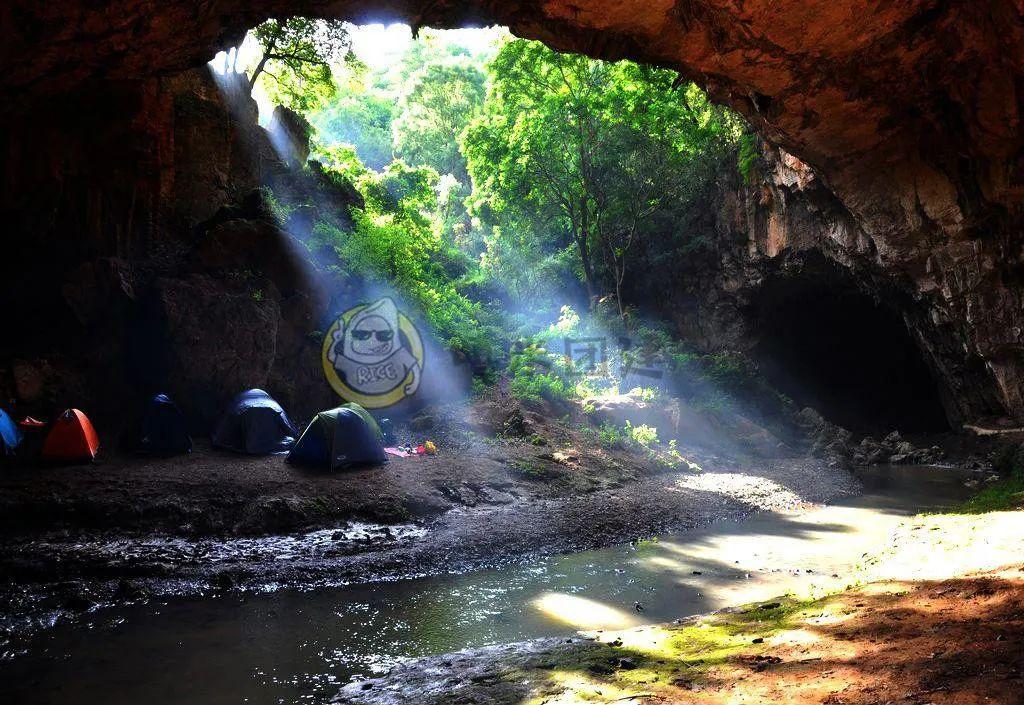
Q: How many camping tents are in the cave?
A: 5